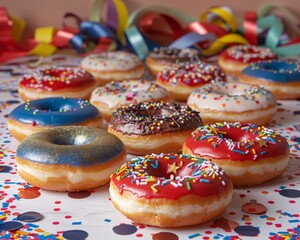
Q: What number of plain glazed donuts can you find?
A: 0